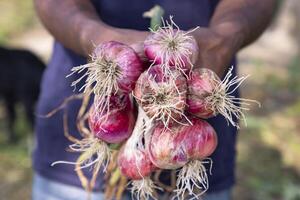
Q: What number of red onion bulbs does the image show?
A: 7